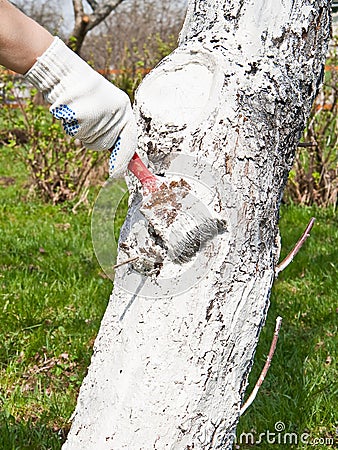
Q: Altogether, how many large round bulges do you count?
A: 1